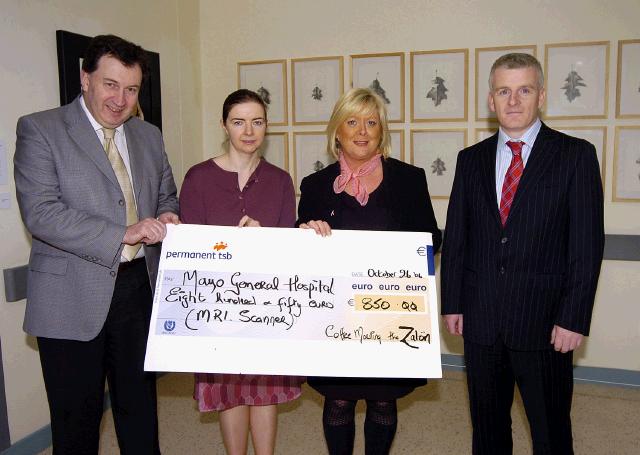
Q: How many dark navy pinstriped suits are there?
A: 1